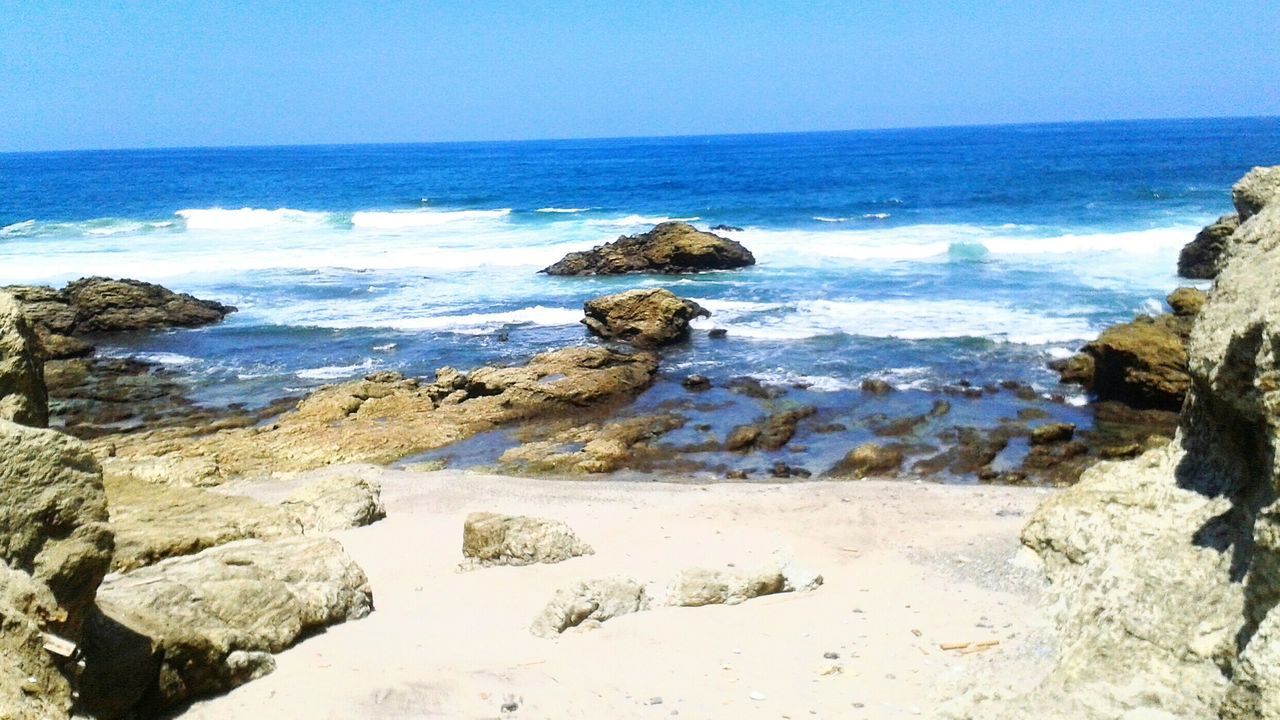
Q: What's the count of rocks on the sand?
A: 3